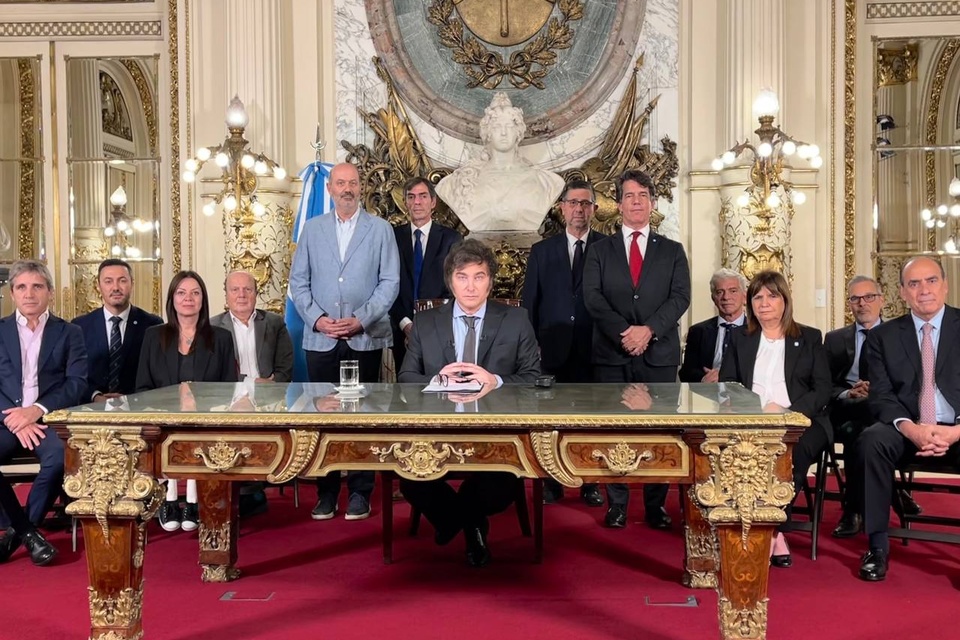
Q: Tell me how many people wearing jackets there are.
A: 13